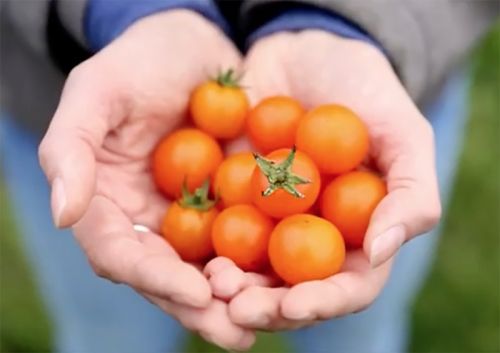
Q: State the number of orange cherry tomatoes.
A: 10